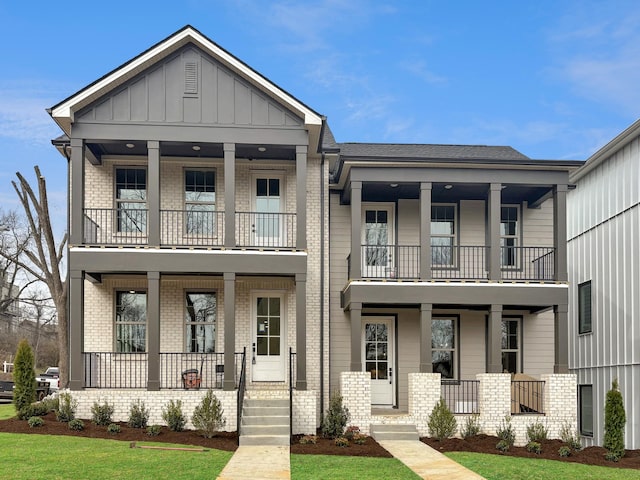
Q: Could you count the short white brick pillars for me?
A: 4